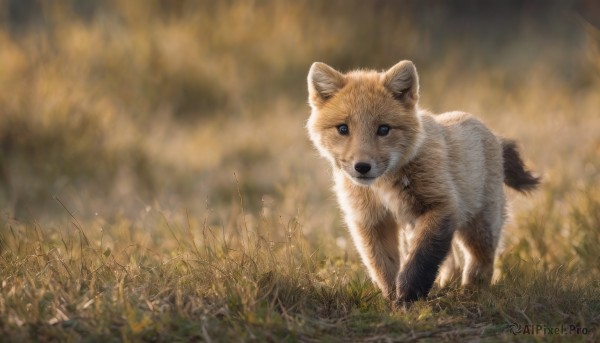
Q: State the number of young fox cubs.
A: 1